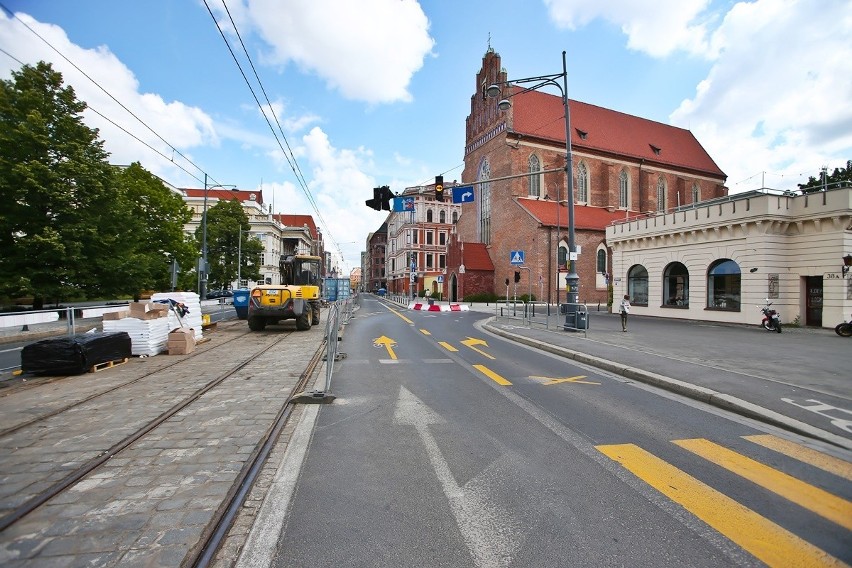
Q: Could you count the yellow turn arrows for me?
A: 1